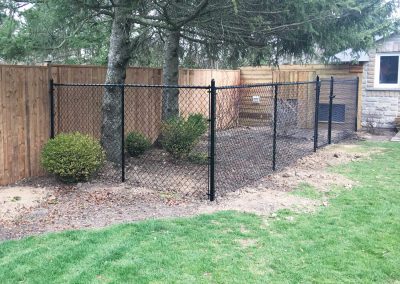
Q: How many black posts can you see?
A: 7